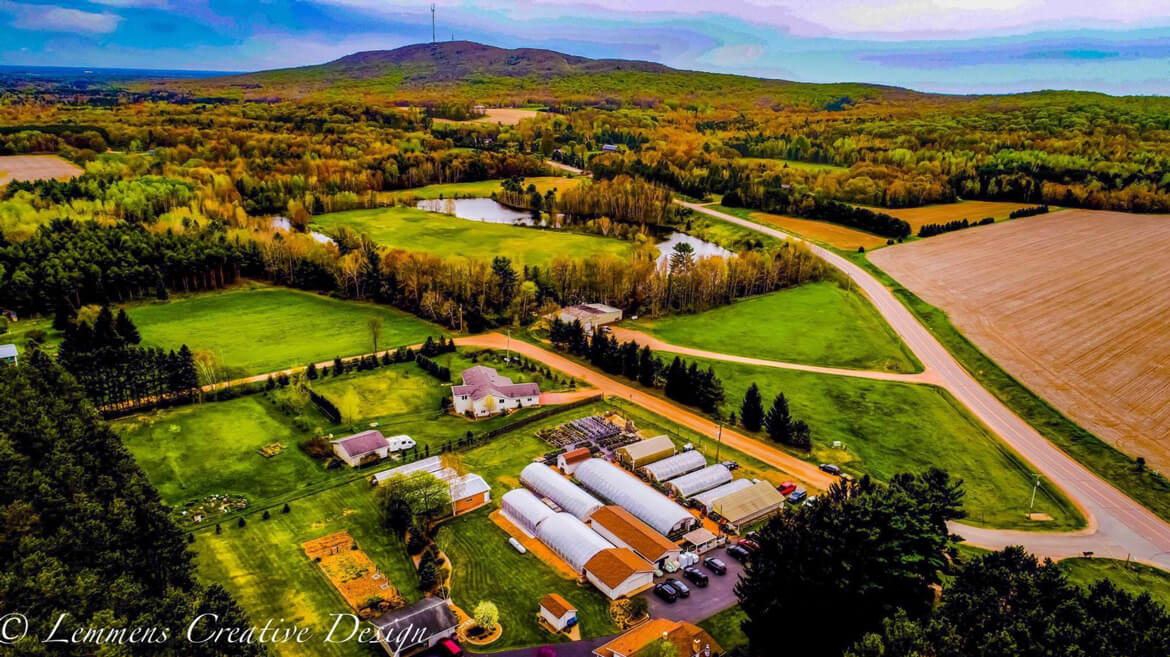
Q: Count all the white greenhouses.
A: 7